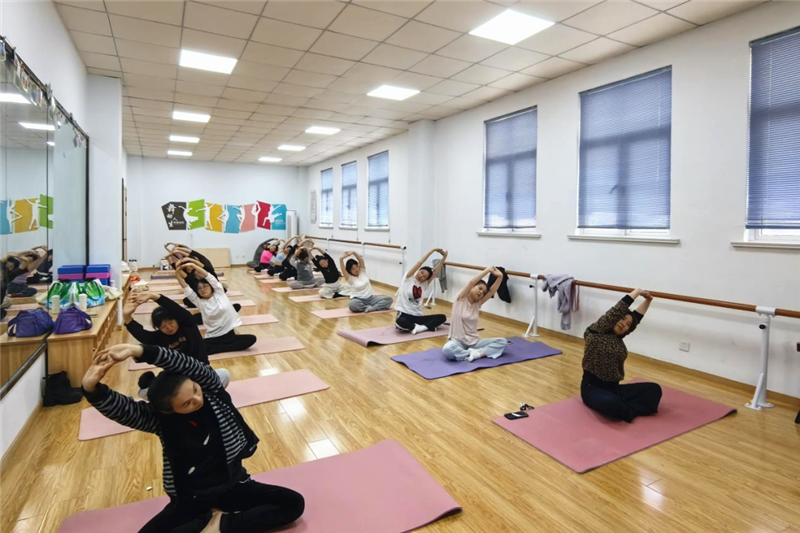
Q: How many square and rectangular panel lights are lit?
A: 9